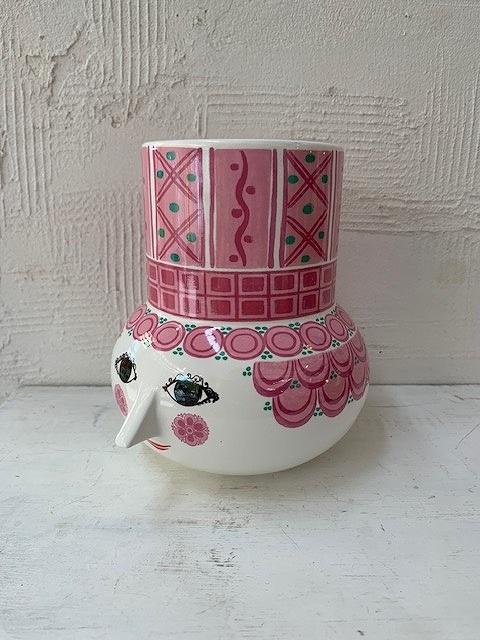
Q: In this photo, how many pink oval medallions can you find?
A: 9